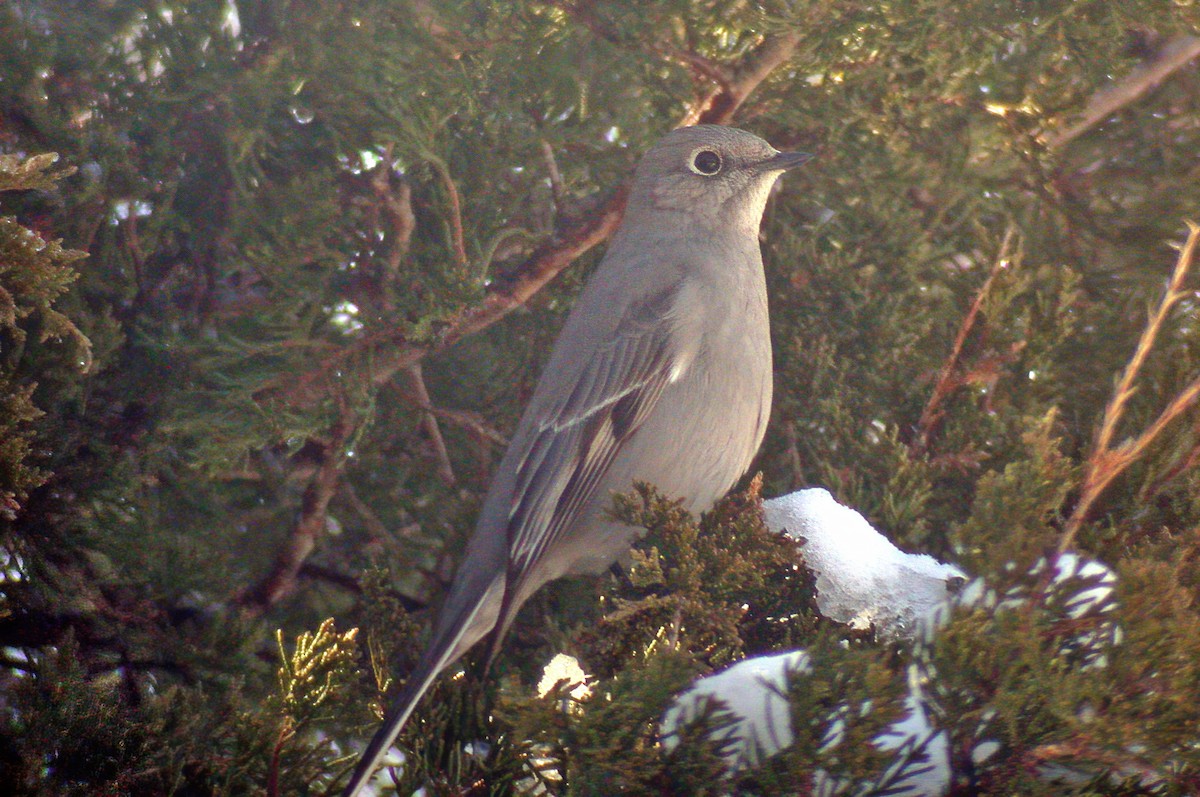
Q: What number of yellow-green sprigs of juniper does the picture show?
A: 1